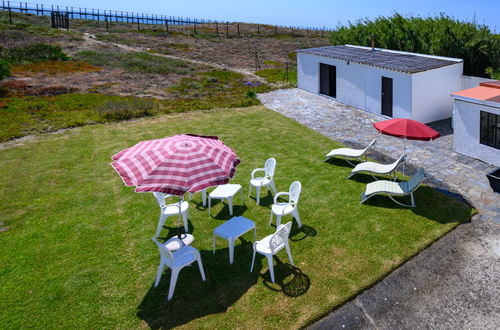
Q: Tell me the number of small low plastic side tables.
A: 2